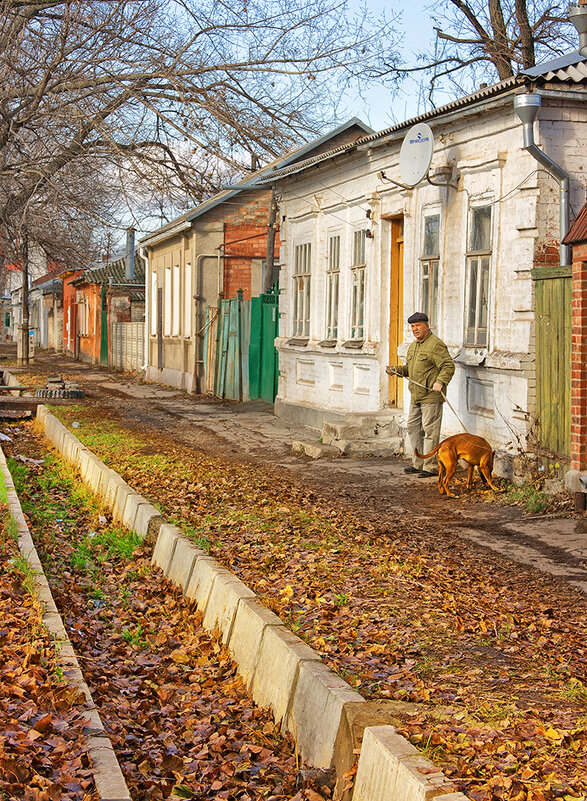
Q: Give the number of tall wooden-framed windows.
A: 5